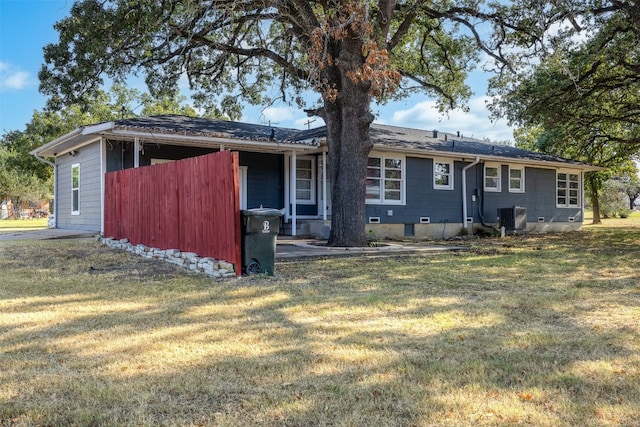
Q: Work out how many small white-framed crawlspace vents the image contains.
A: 5